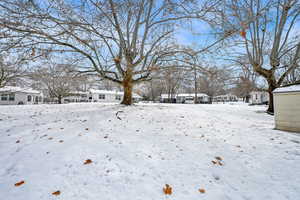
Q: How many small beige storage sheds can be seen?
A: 1